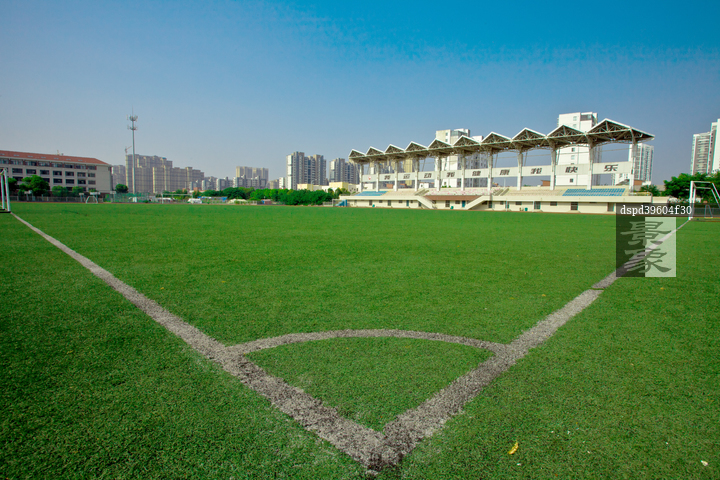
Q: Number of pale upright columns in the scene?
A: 11